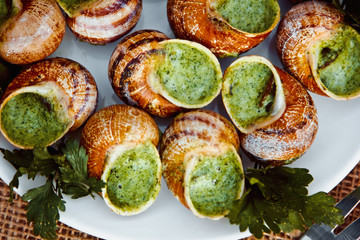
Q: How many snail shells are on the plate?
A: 9